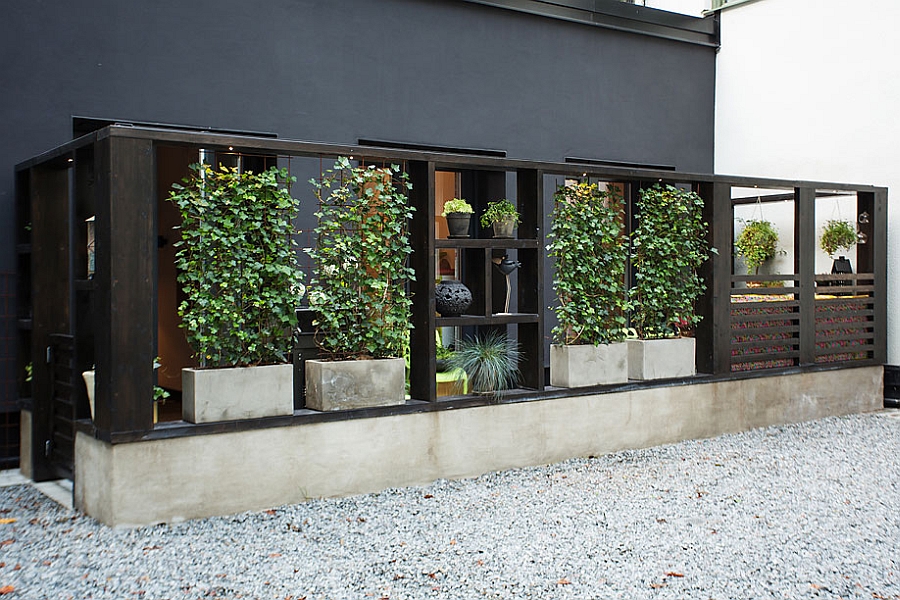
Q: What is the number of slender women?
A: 0